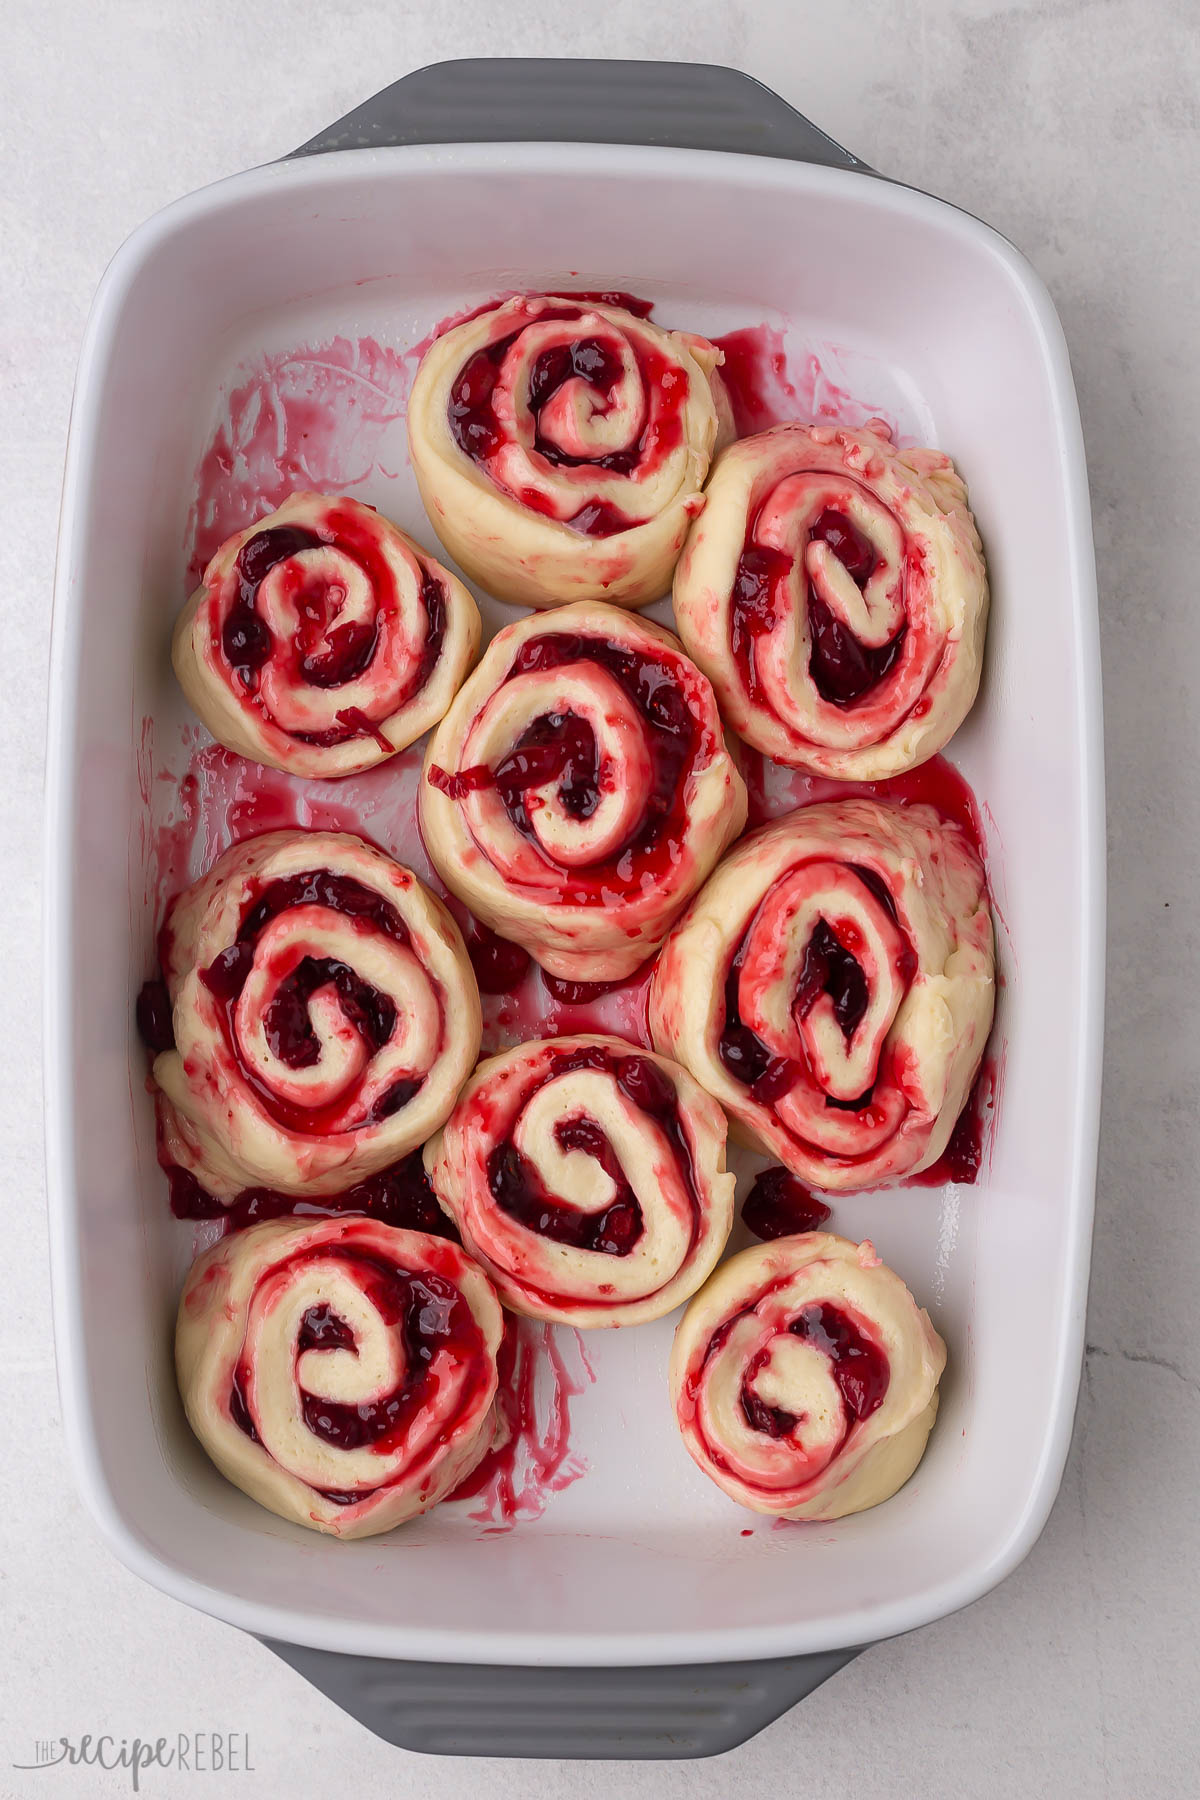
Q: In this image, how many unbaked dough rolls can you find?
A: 9